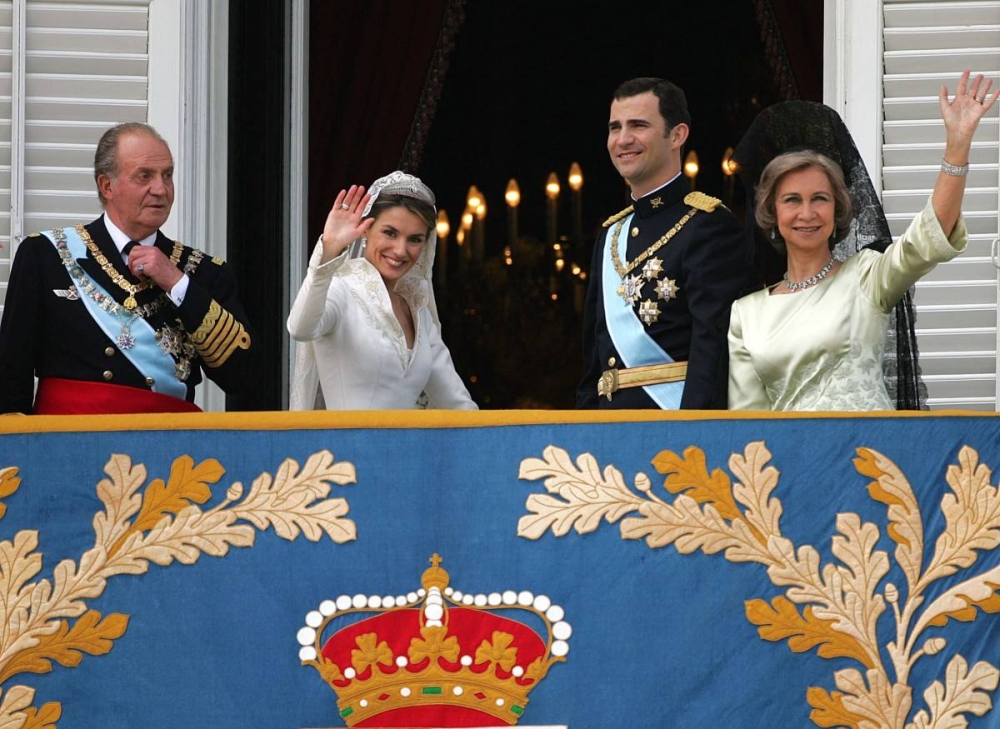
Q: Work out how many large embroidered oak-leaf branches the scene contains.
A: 2